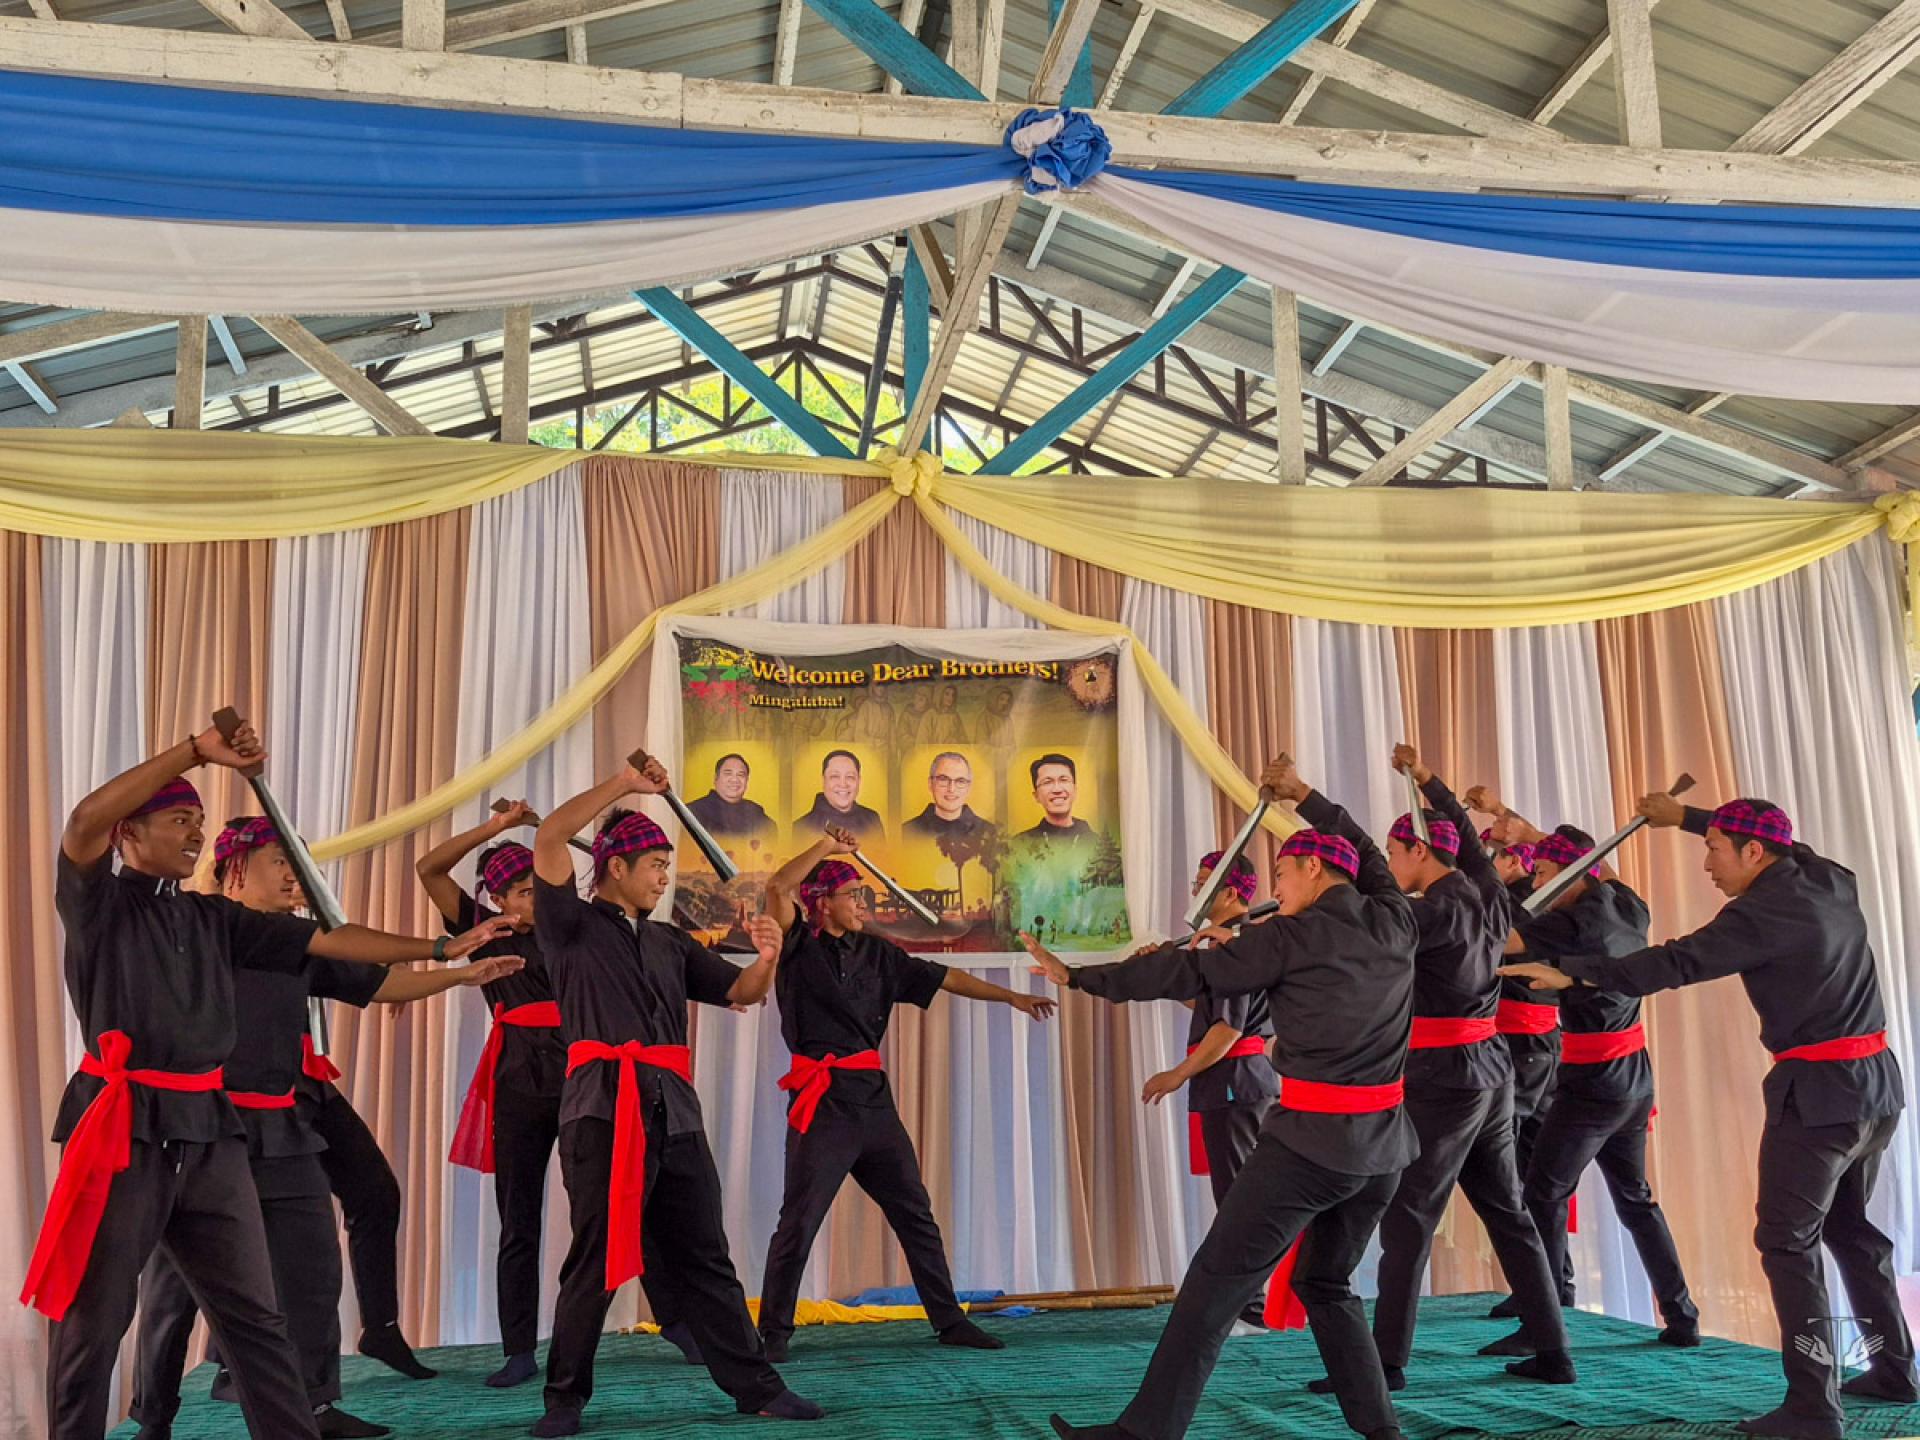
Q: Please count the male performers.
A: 12